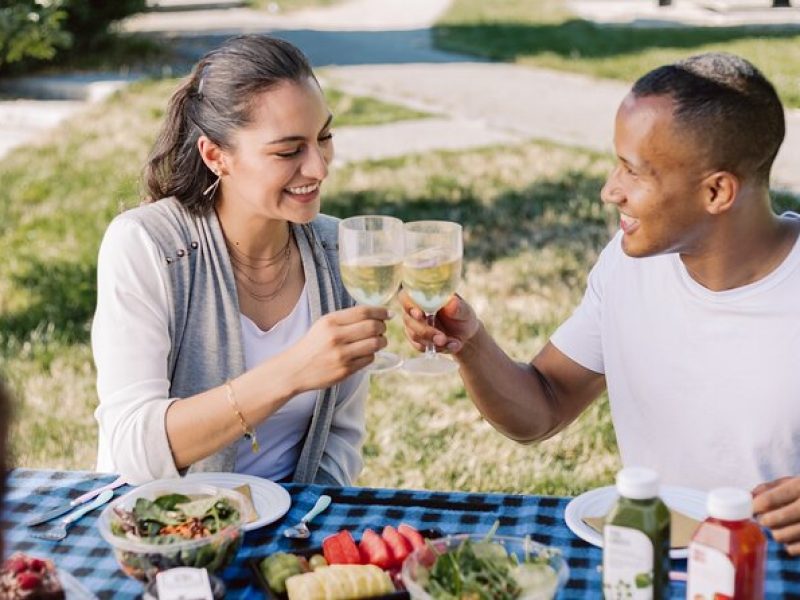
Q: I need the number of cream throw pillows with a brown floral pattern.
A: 0